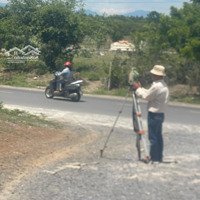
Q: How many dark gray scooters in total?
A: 1